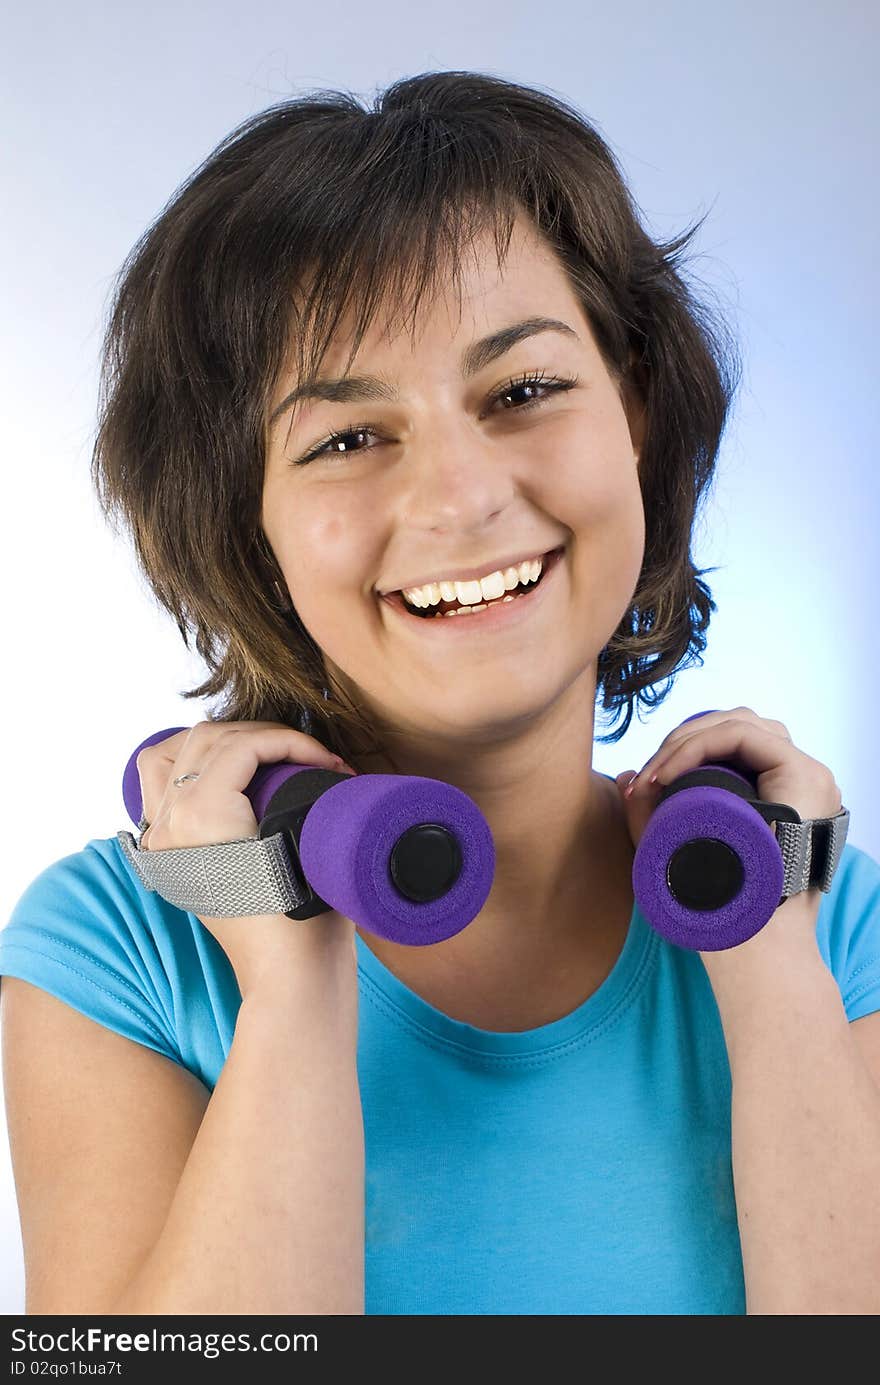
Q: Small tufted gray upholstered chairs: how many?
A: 0